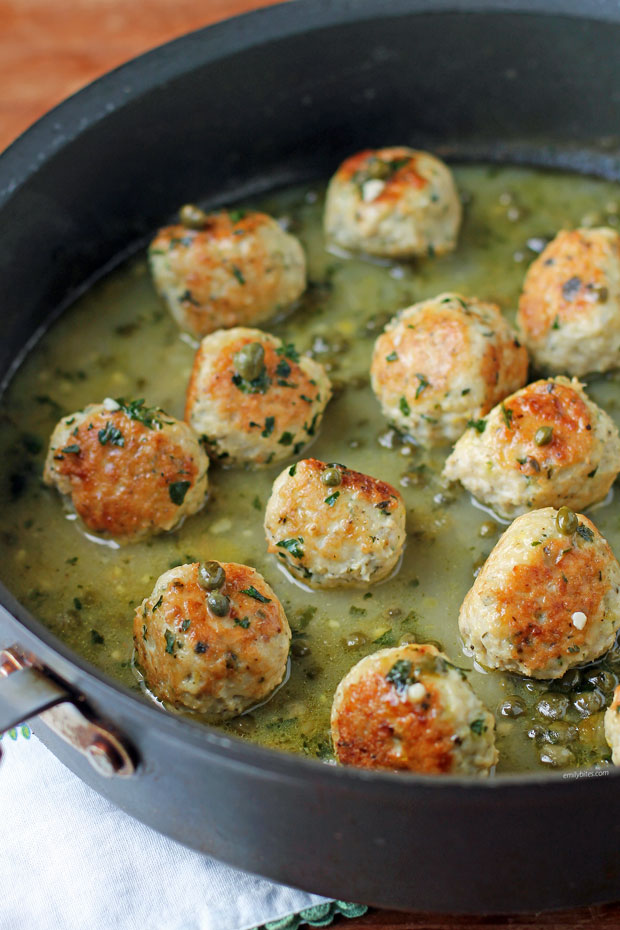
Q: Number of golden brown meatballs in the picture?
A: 12